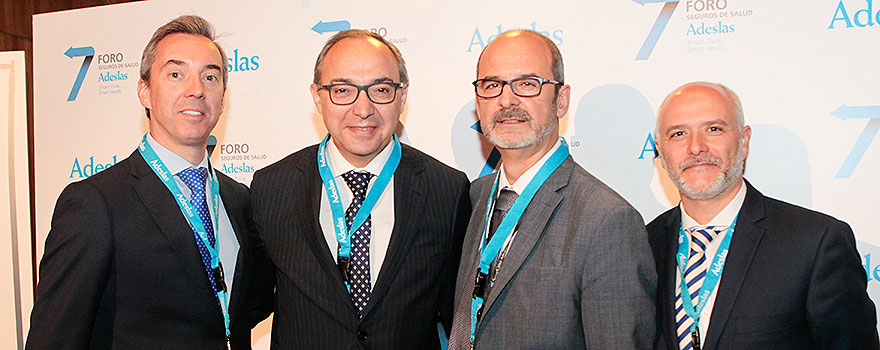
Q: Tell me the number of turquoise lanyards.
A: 4